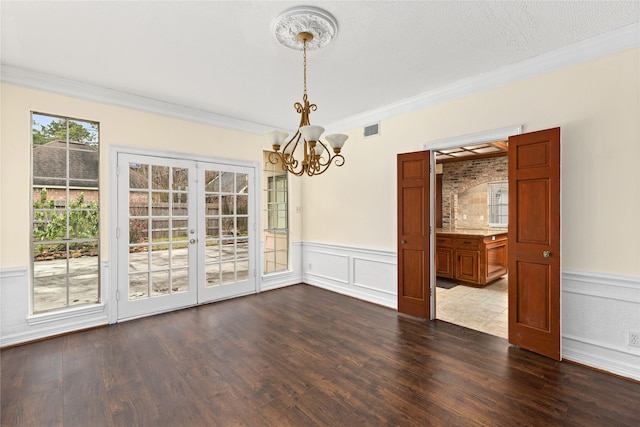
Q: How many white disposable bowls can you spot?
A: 0